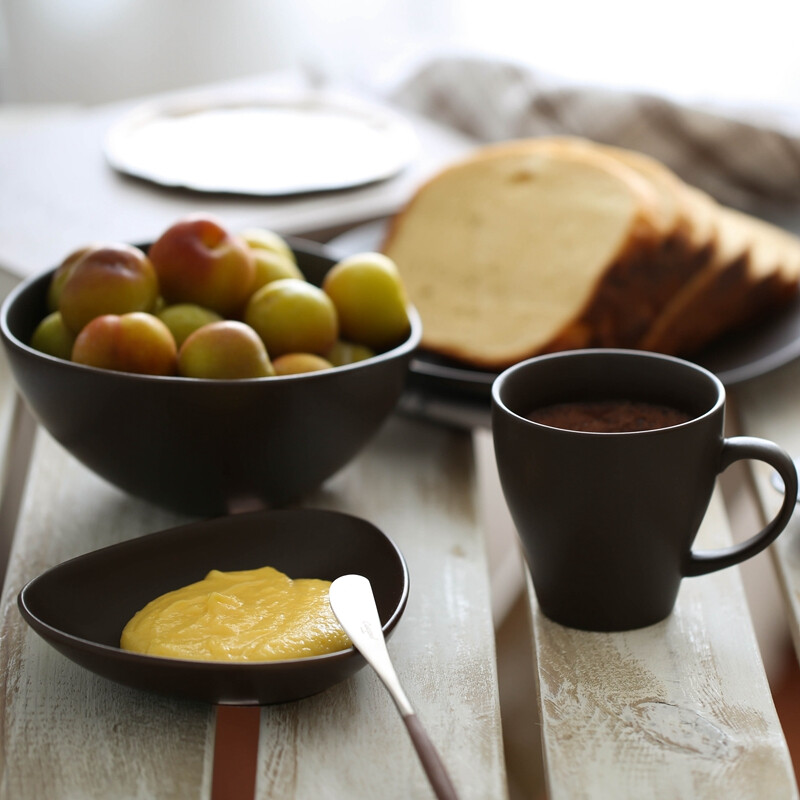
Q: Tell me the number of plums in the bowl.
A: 13